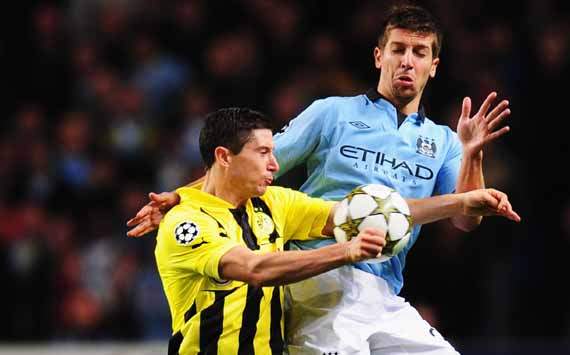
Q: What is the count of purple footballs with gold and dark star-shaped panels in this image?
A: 0